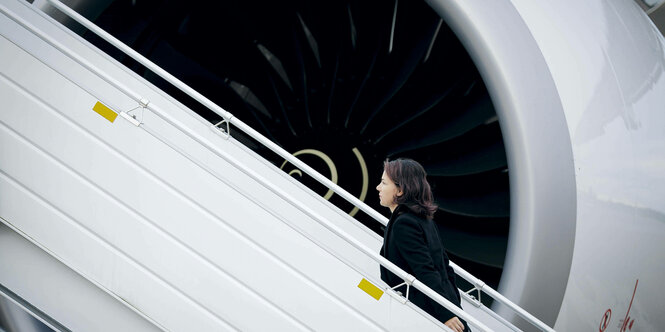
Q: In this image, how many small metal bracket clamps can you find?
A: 4